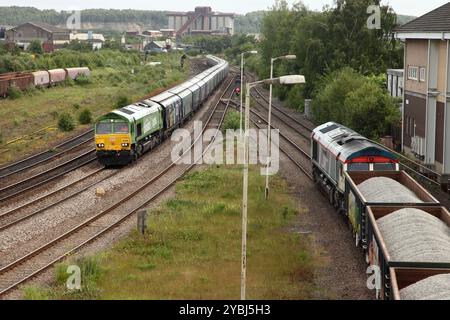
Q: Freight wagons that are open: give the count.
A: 3